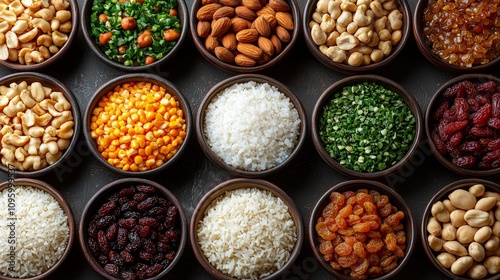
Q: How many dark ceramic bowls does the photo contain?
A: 15